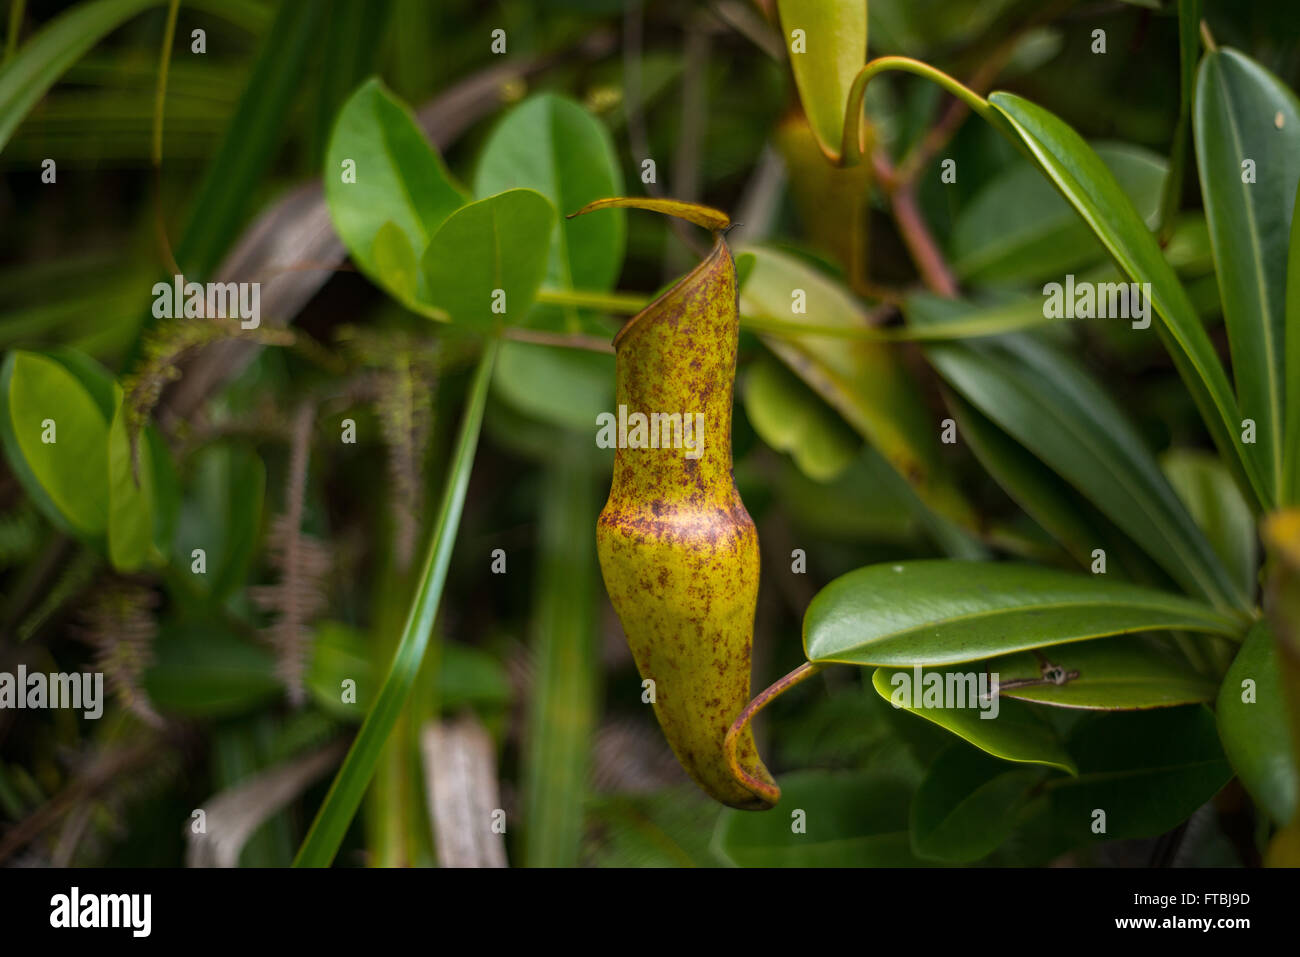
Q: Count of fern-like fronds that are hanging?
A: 4